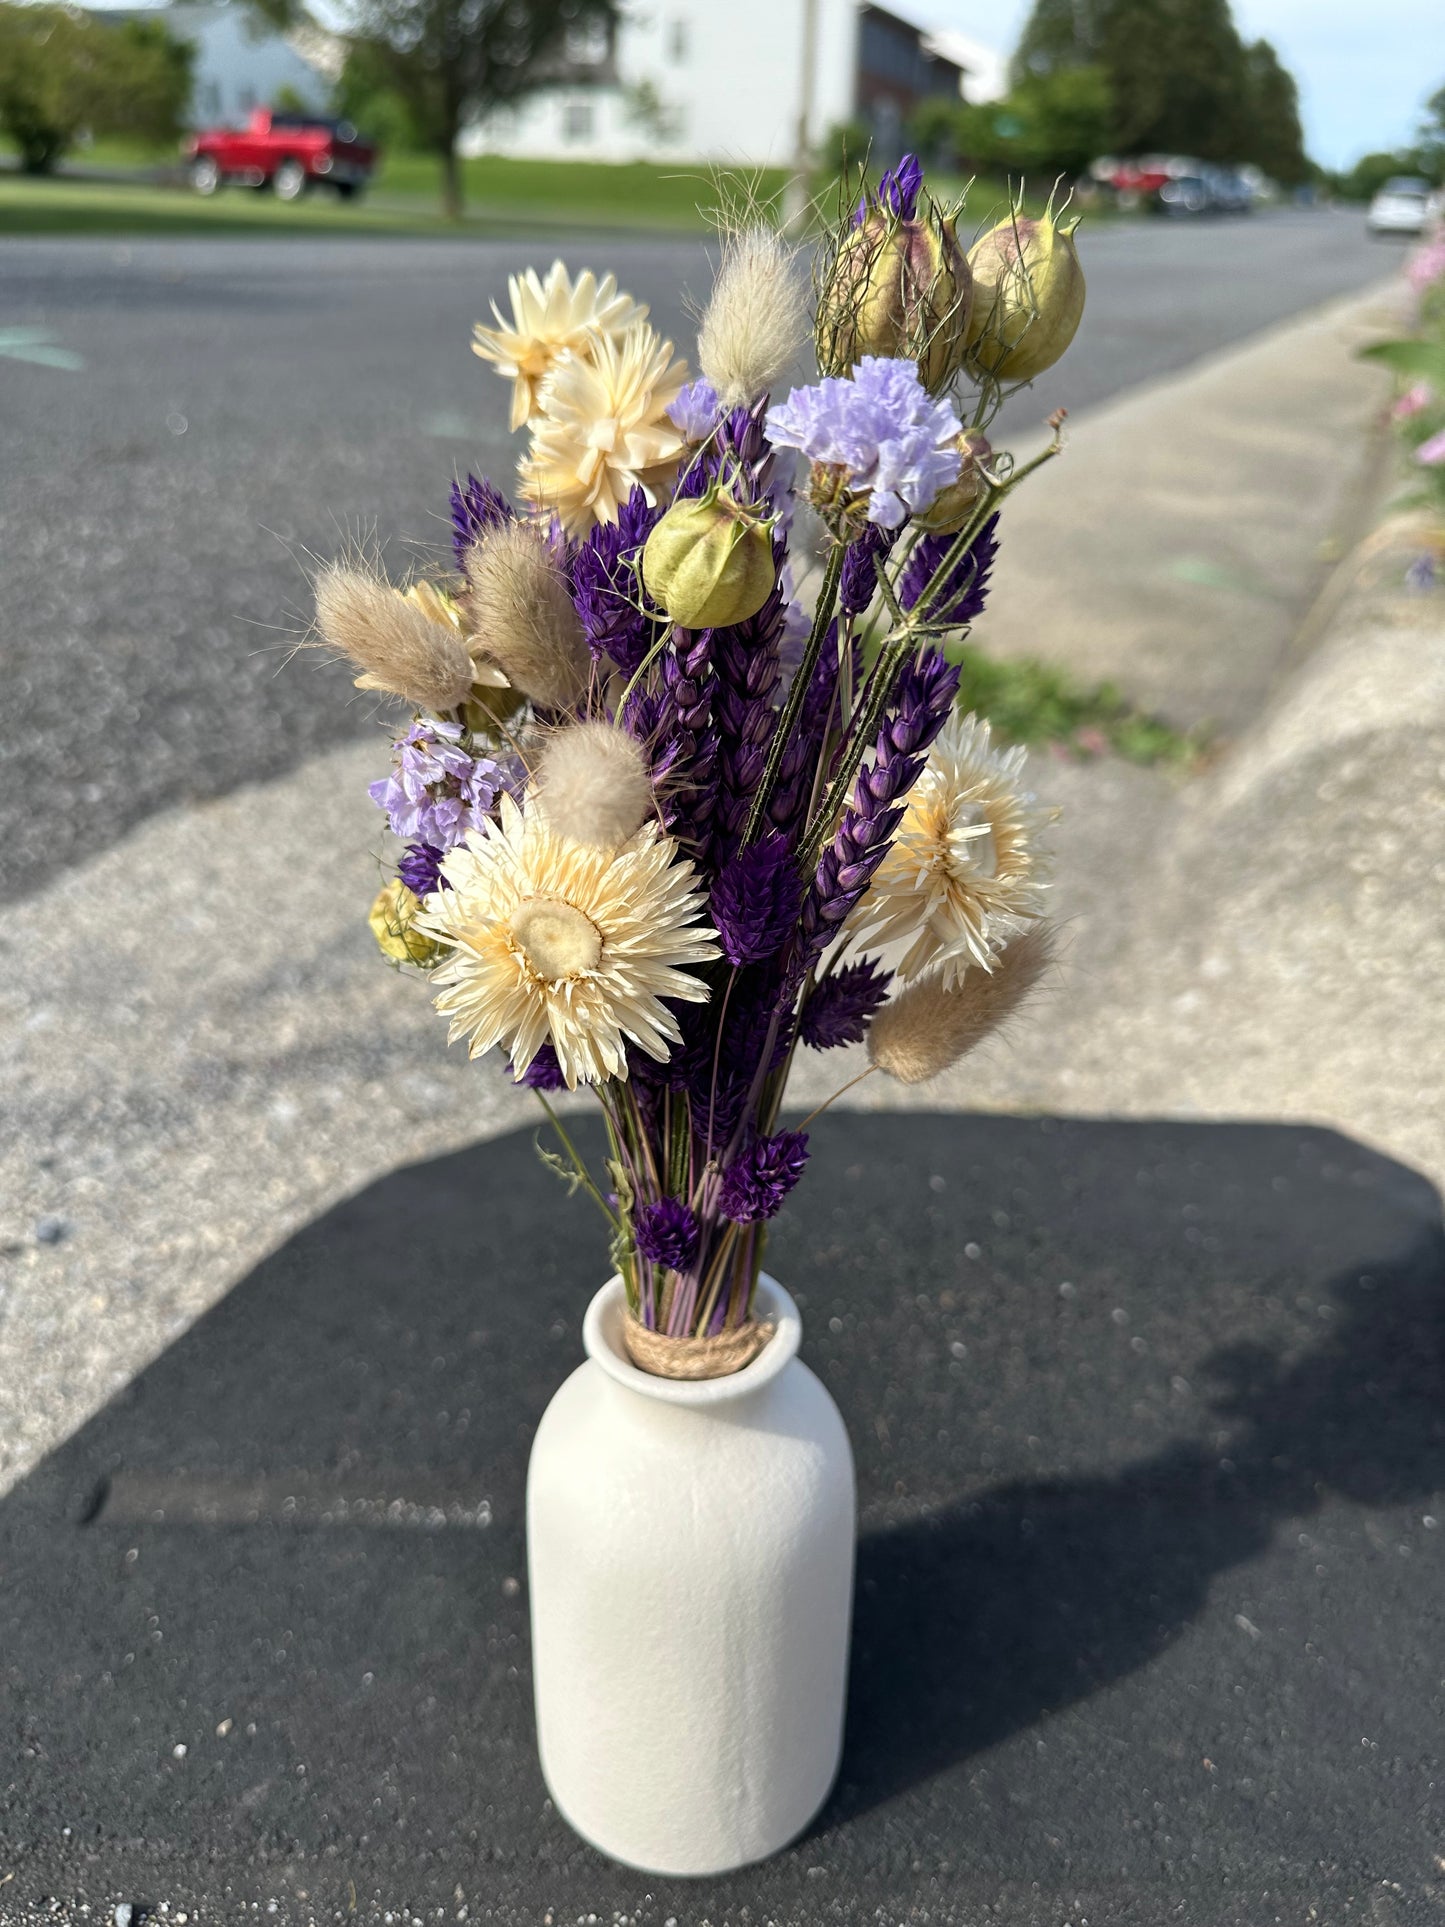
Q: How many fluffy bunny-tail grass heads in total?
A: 5